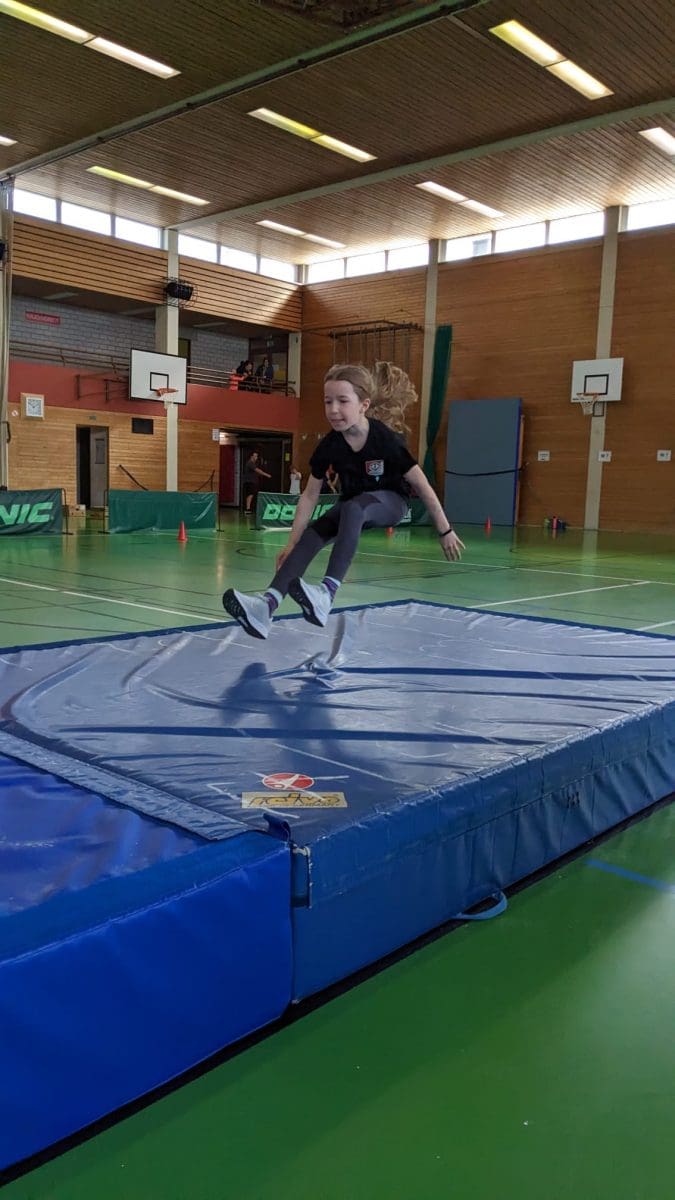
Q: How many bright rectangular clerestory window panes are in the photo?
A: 13